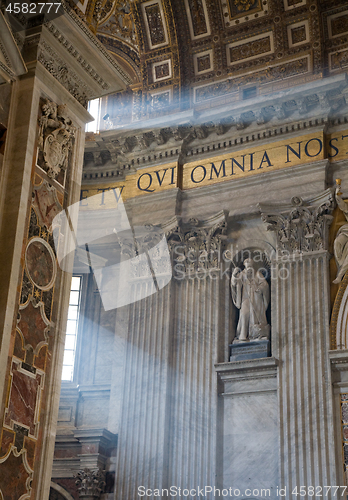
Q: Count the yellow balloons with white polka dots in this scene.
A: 0